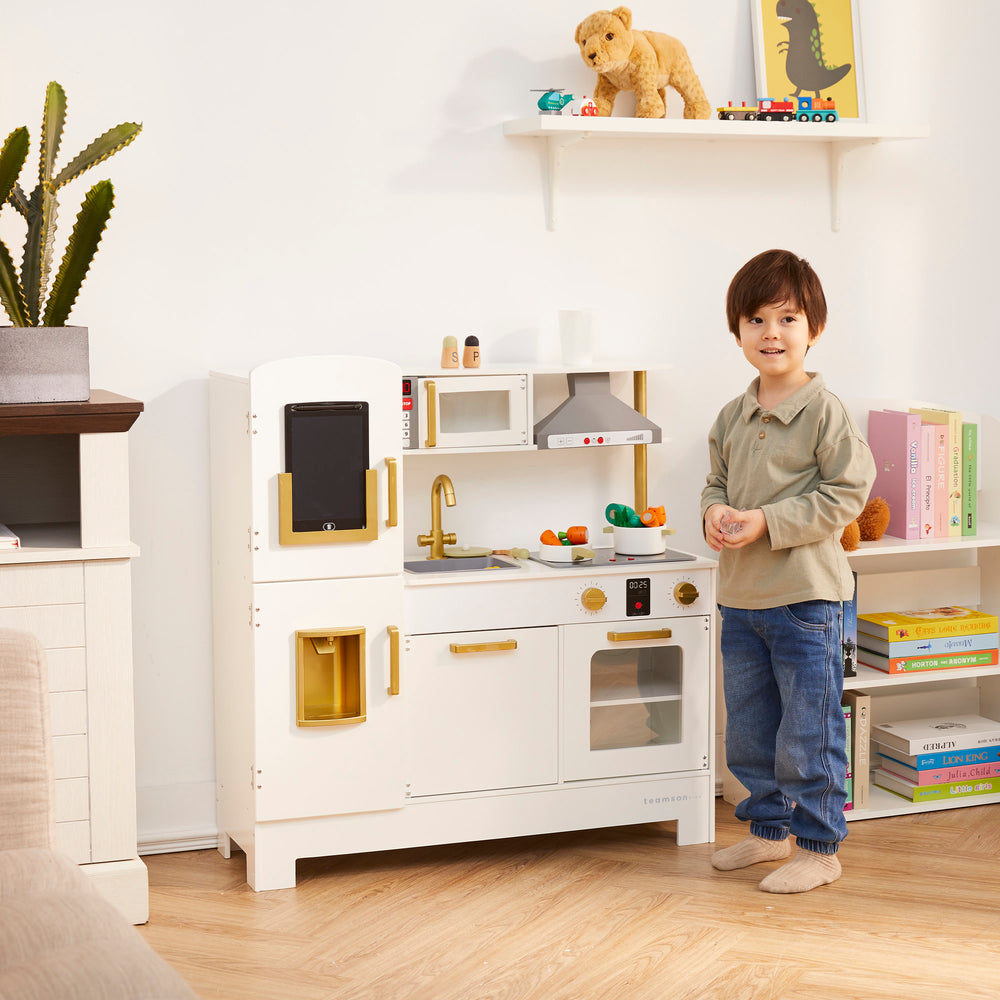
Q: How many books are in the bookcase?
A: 15